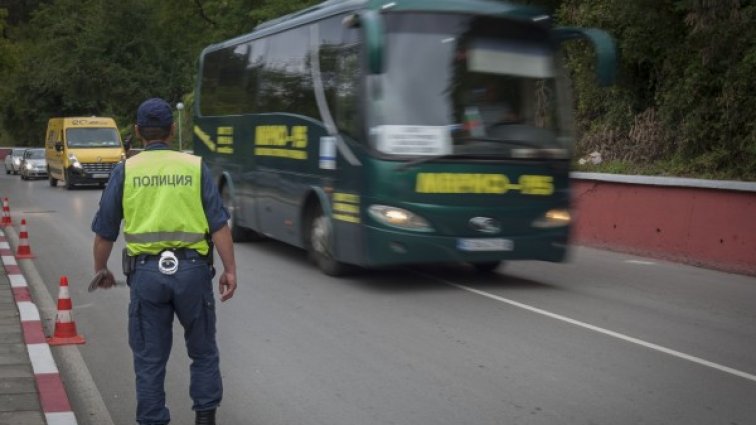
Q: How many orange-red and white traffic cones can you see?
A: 3